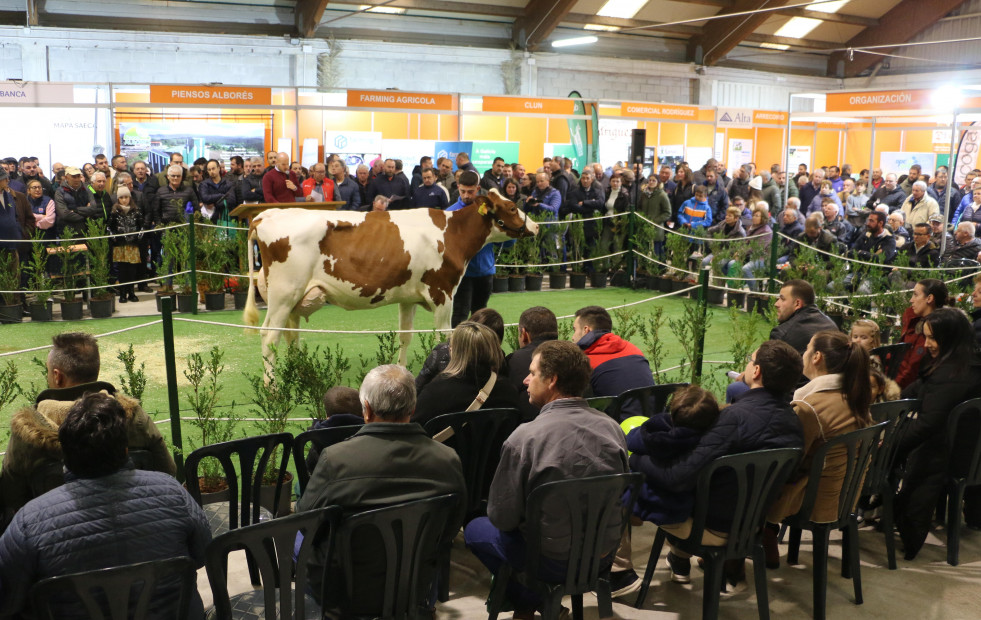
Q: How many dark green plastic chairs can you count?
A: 14